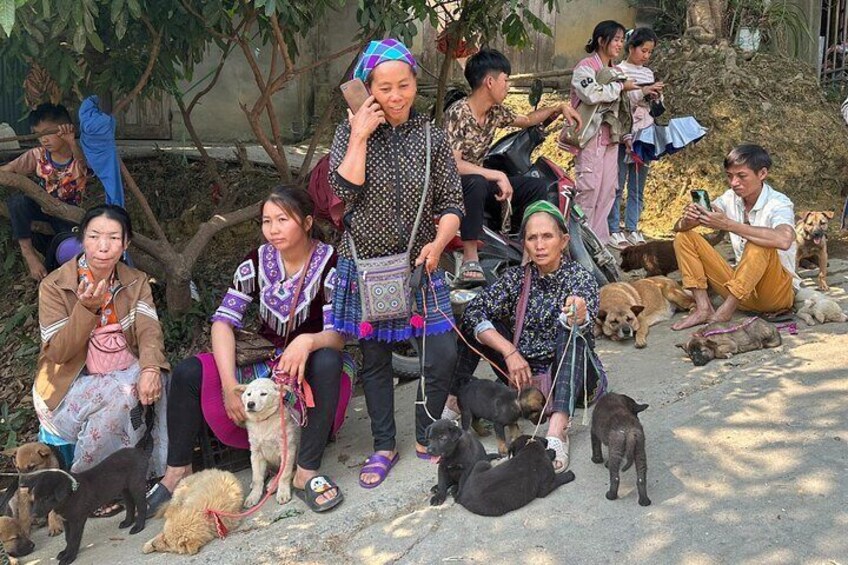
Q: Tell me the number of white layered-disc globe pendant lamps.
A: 0